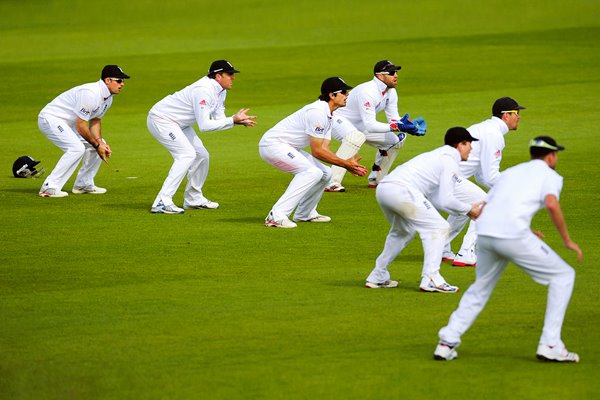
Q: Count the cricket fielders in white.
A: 7